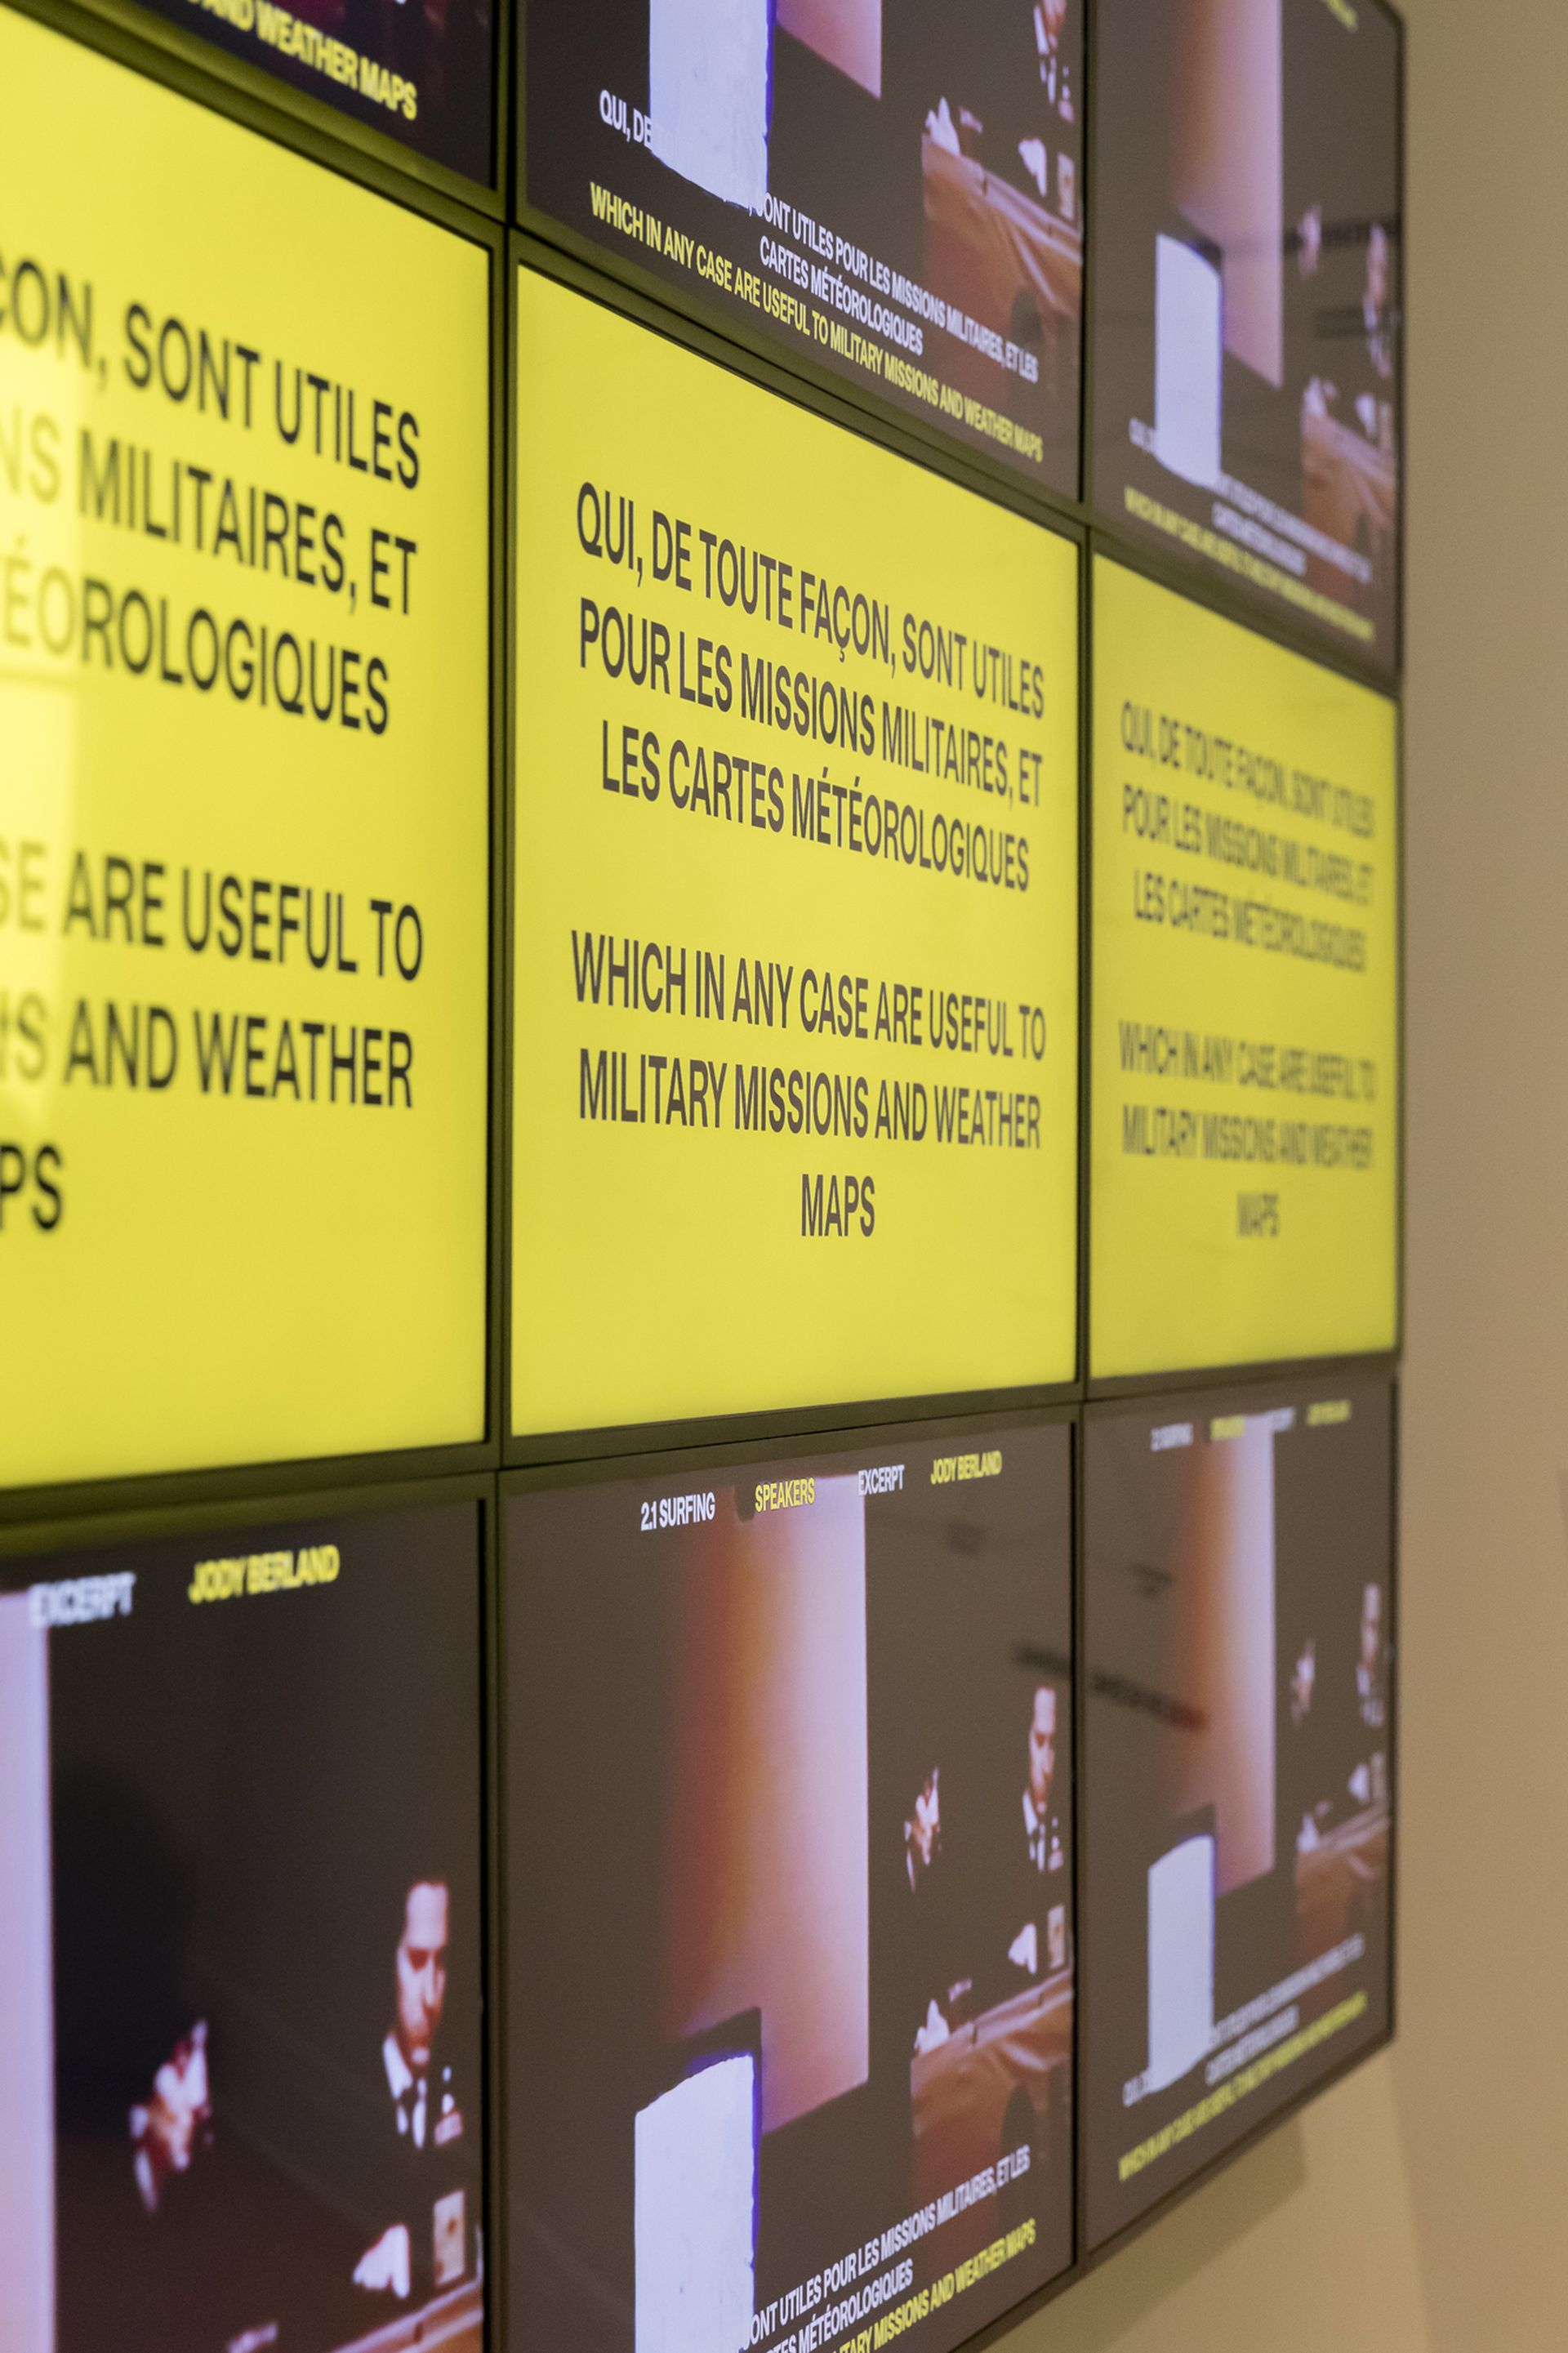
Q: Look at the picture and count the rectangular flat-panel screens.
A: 9